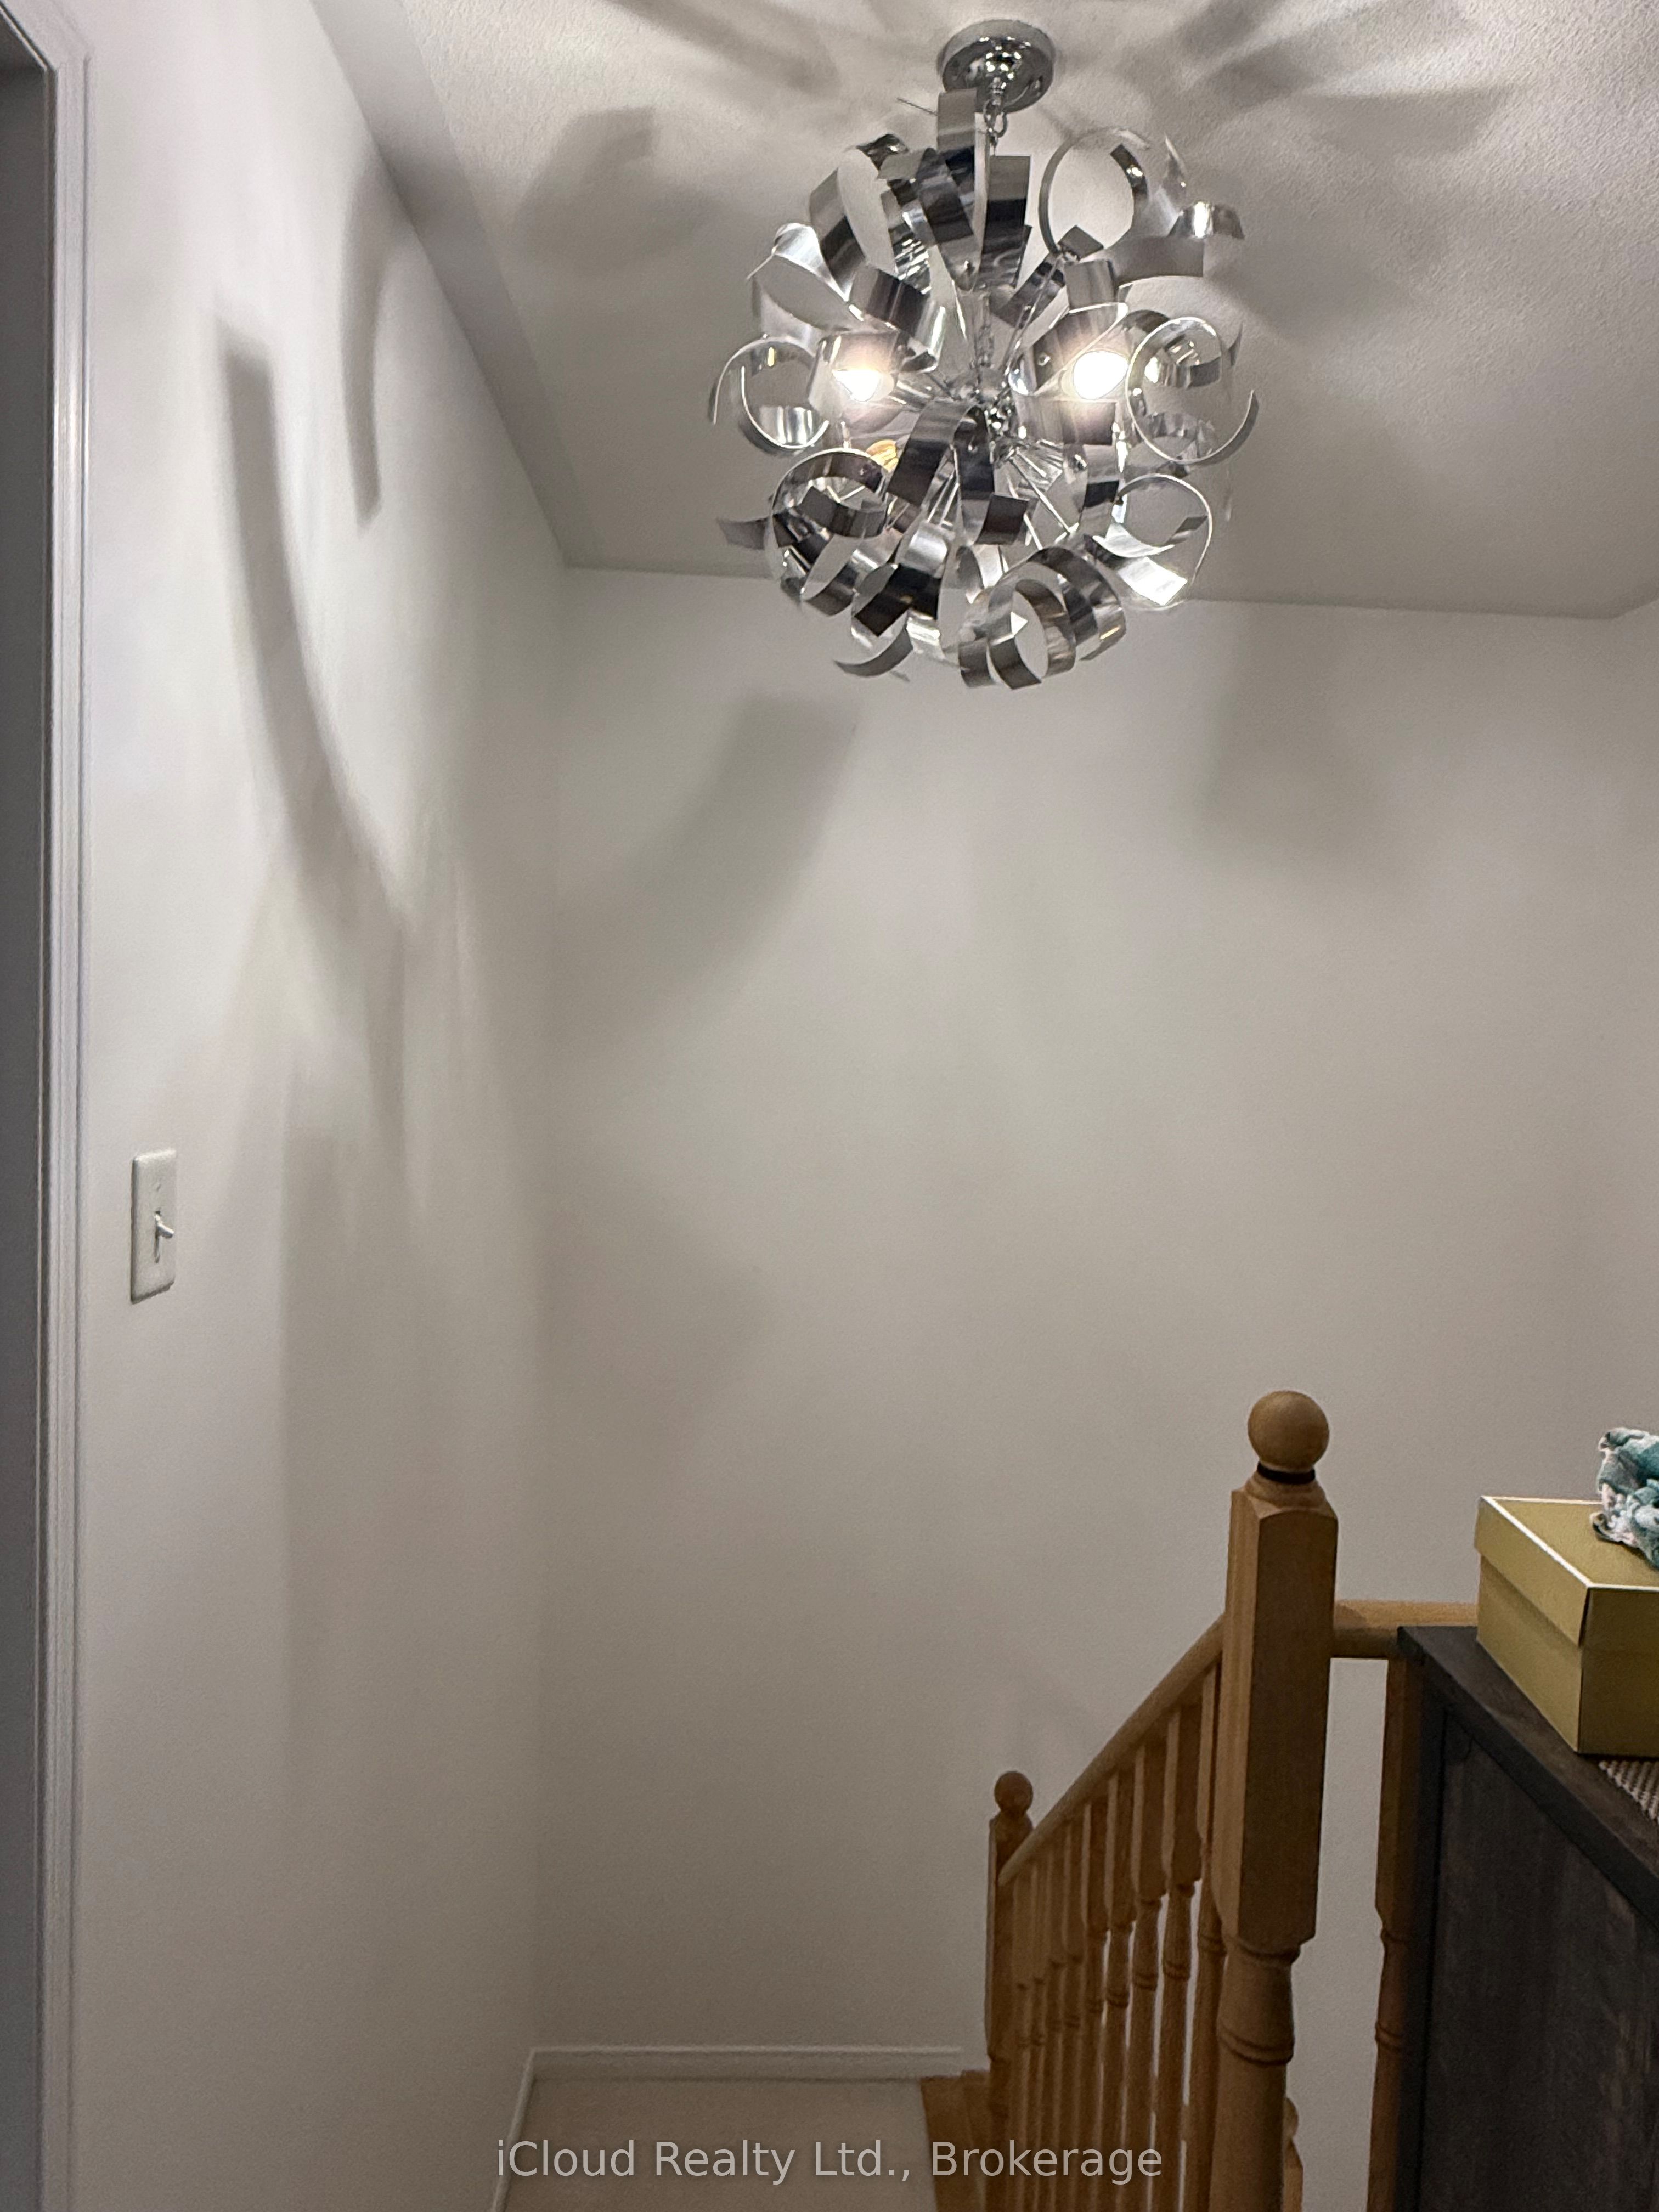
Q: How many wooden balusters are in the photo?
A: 10